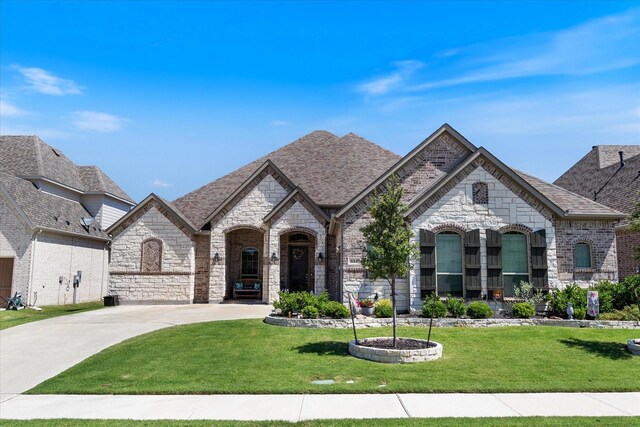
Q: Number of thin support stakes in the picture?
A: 2